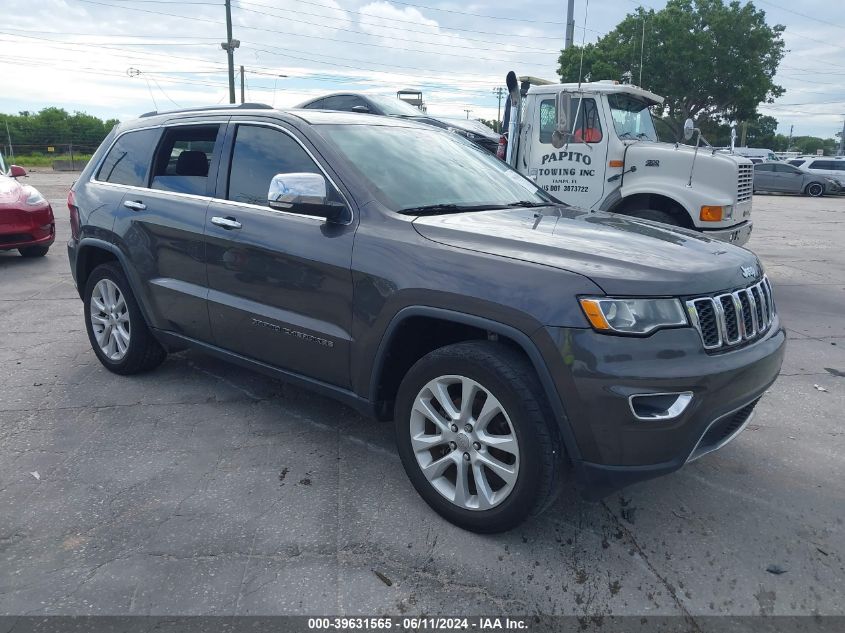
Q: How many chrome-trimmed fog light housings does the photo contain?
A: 1